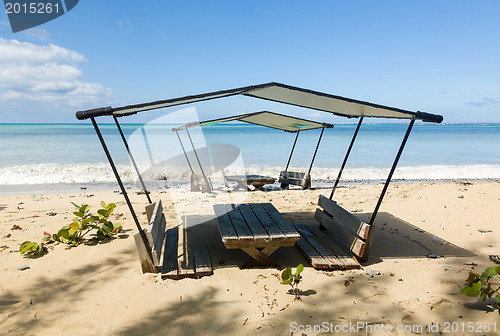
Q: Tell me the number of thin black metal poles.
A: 8